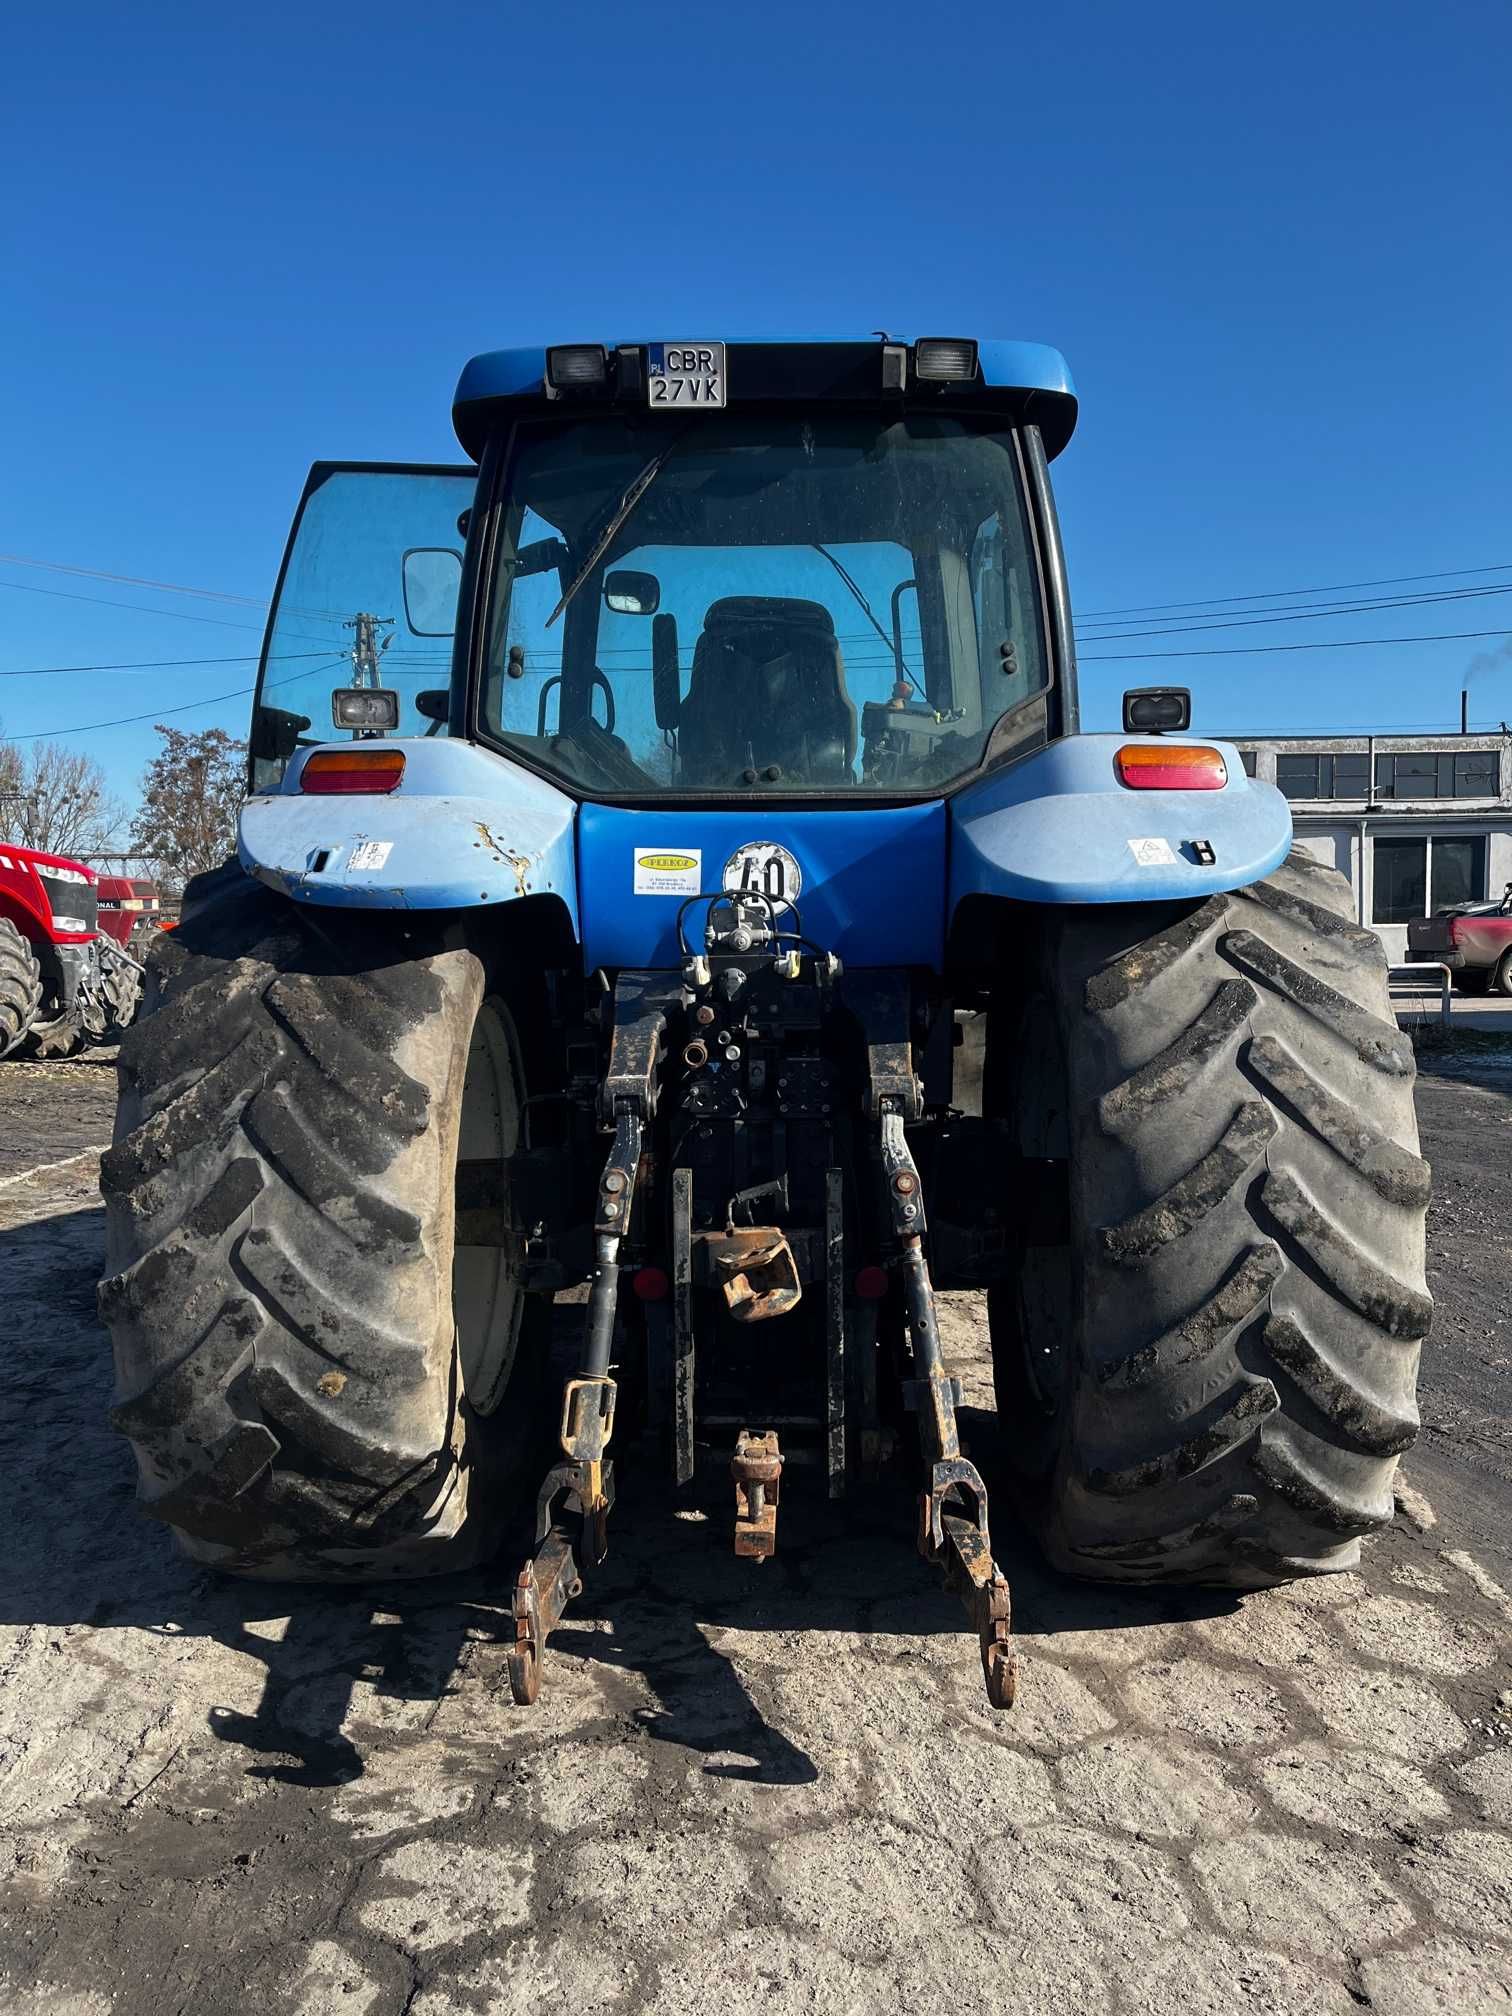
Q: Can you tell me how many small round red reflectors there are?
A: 2